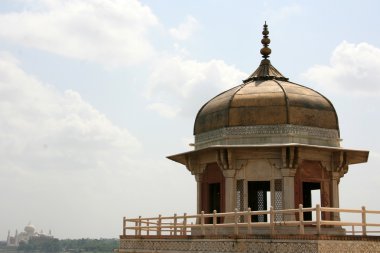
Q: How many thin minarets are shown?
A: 4